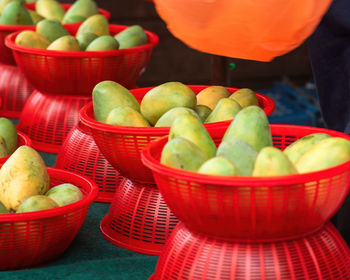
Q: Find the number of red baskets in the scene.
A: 11